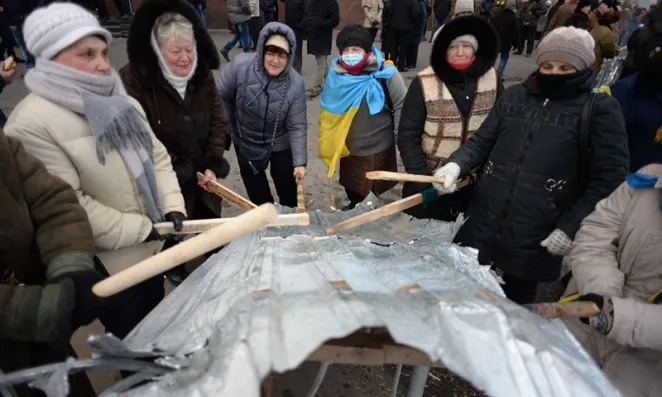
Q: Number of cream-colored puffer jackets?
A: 1